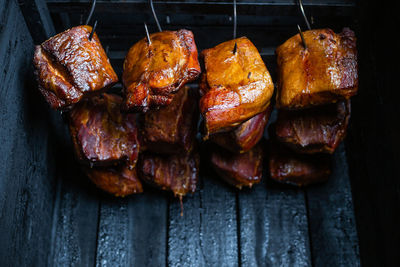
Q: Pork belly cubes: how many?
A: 12